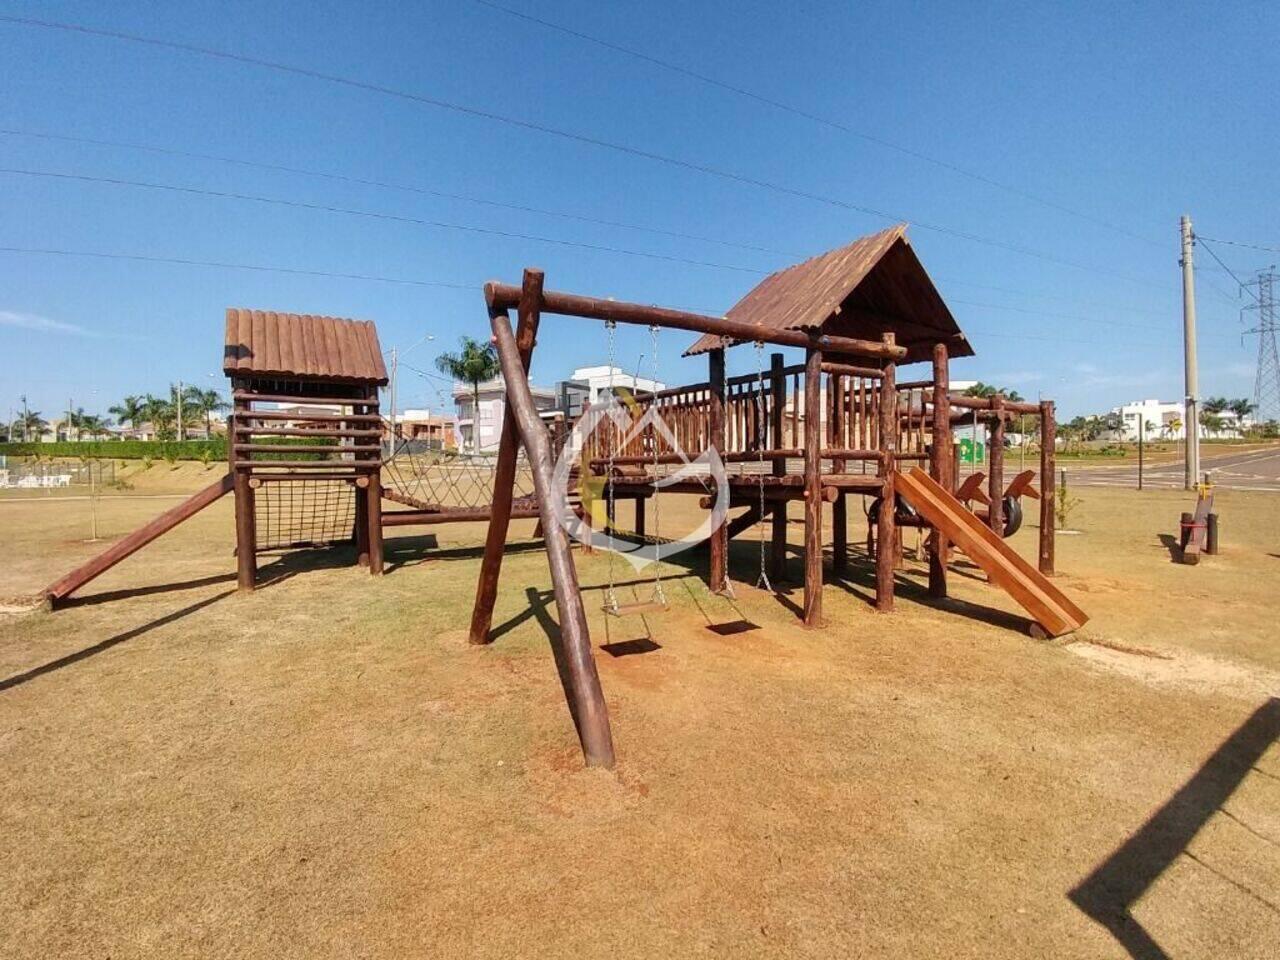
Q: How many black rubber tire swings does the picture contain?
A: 2